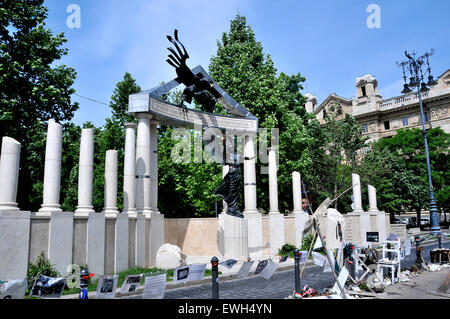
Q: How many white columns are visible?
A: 13